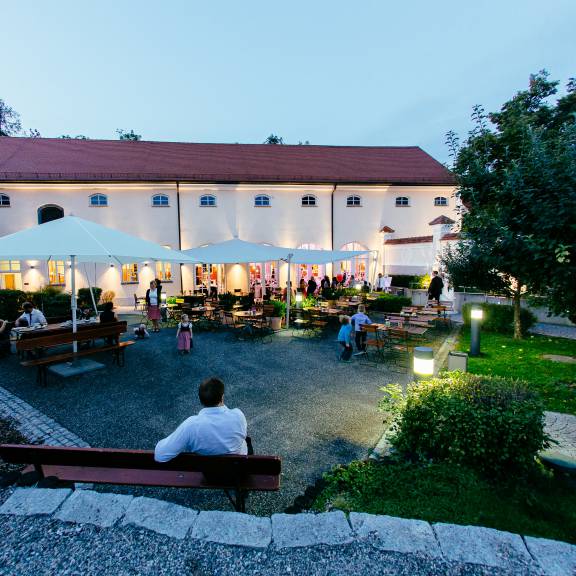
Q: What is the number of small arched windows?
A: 9